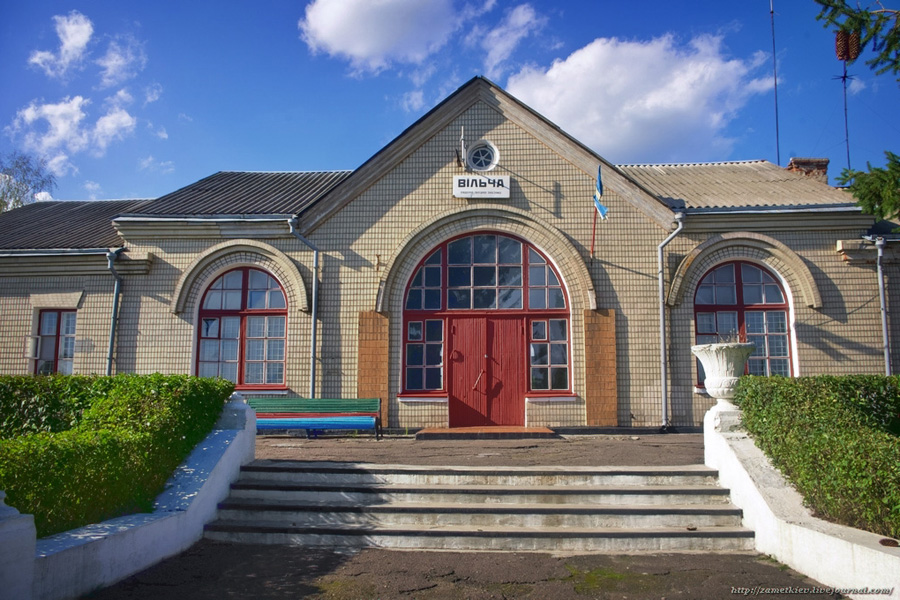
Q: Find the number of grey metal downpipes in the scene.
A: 4